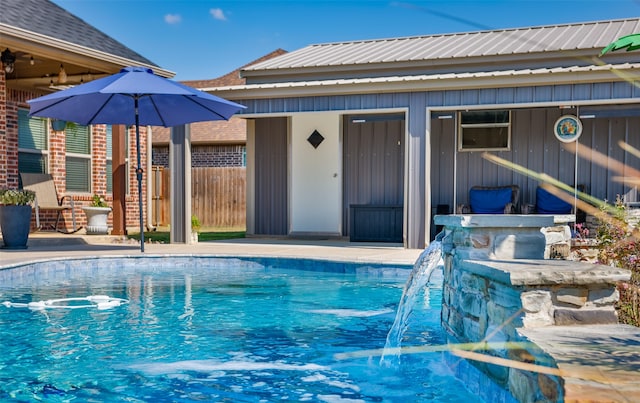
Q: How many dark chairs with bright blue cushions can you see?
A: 2